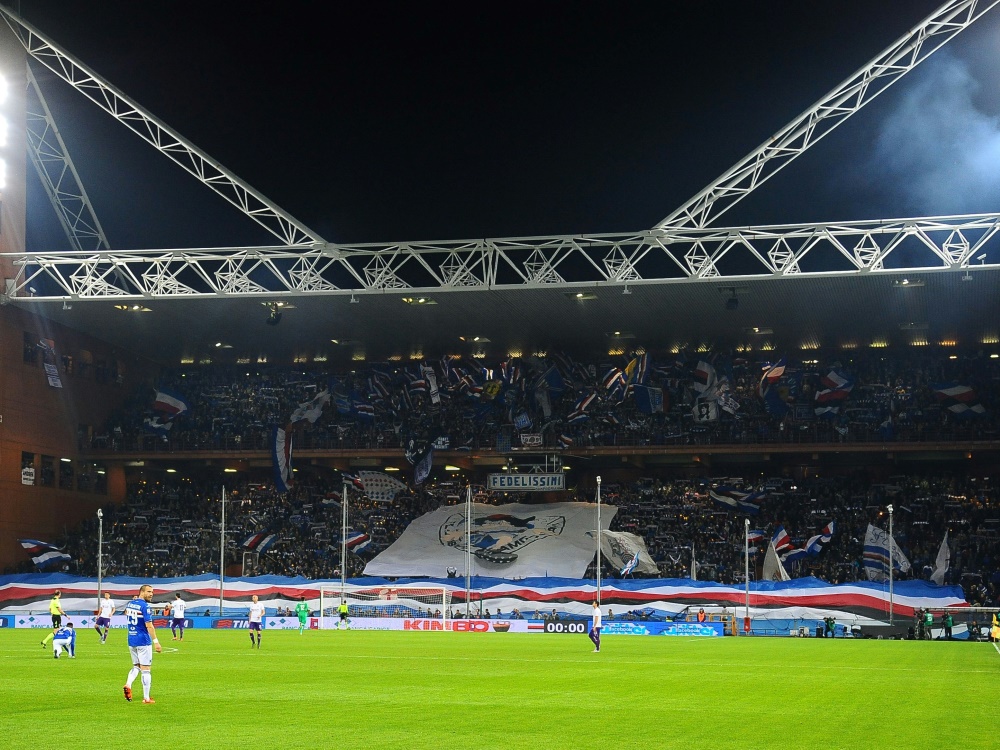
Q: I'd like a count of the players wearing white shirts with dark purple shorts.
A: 4